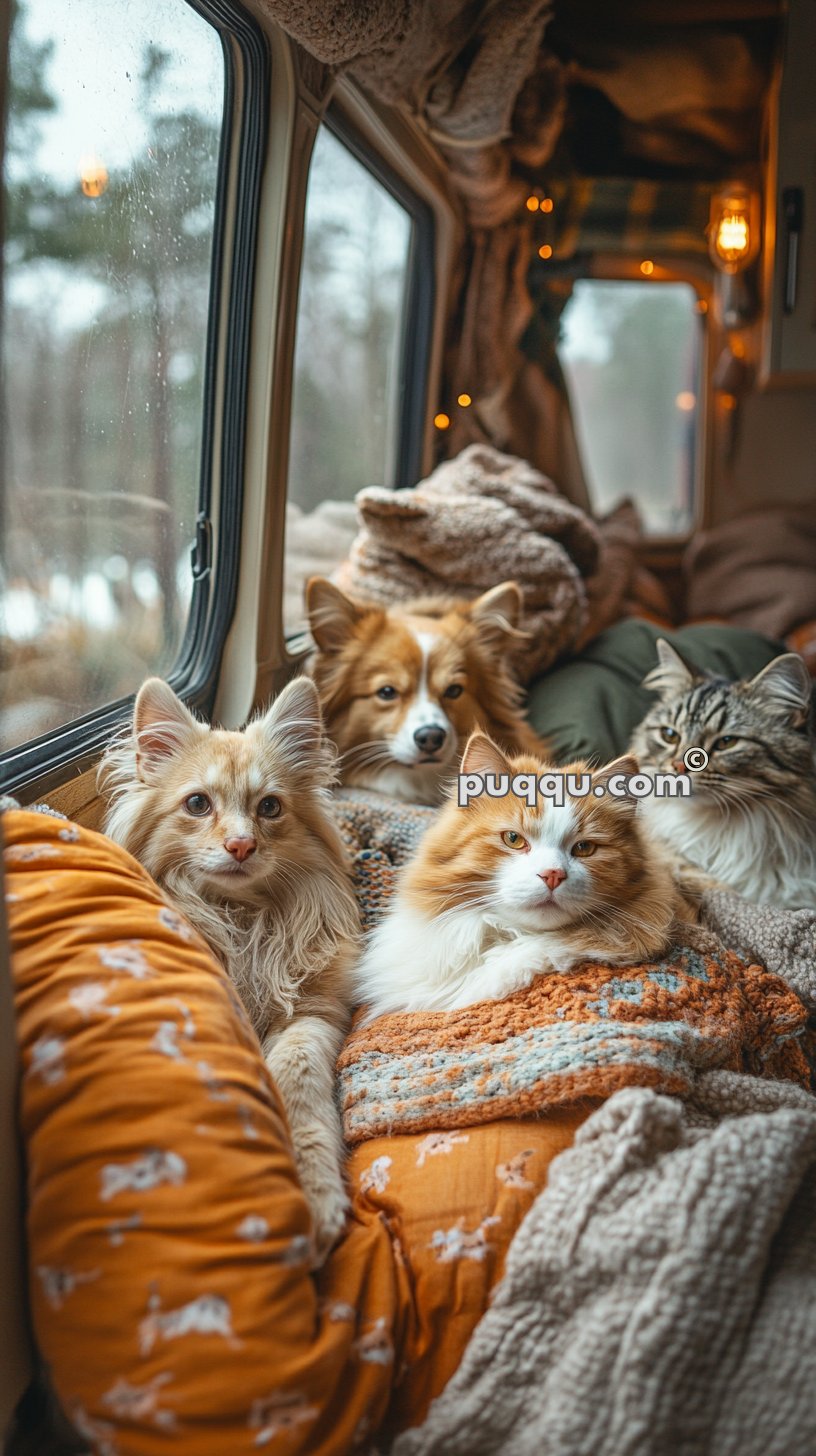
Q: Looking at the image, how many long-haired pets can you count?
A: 4